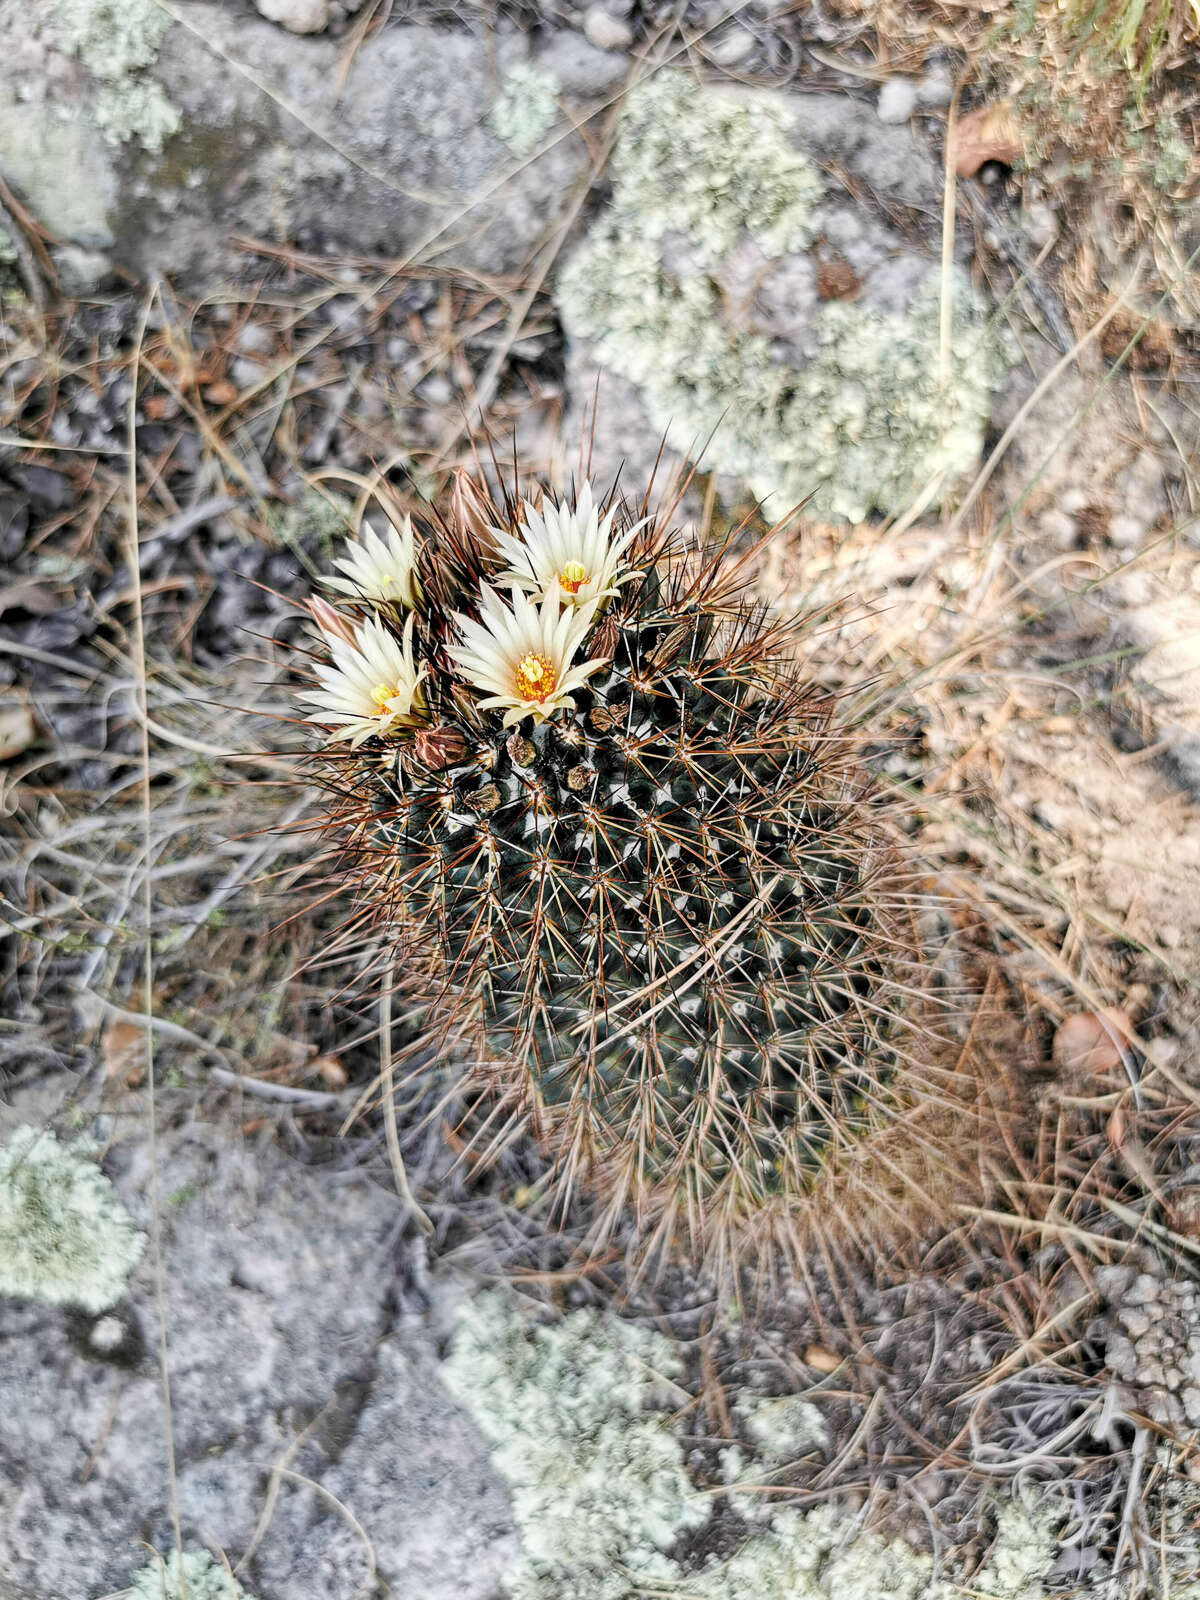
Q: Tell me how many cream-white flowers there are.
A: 4